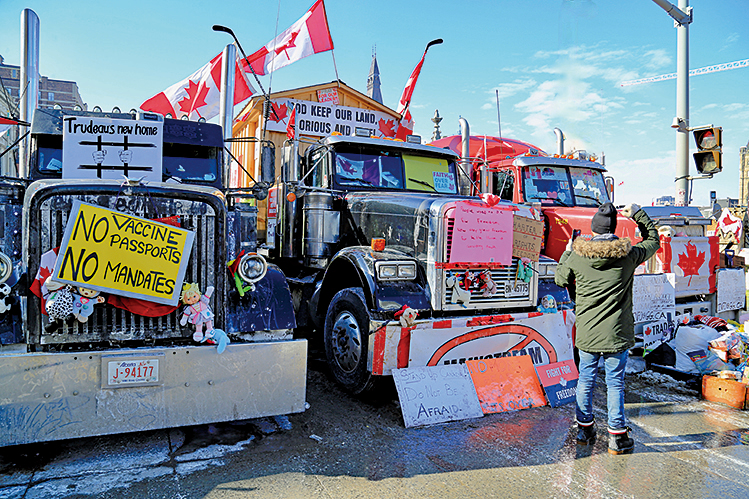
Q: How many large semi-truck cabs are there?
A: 3